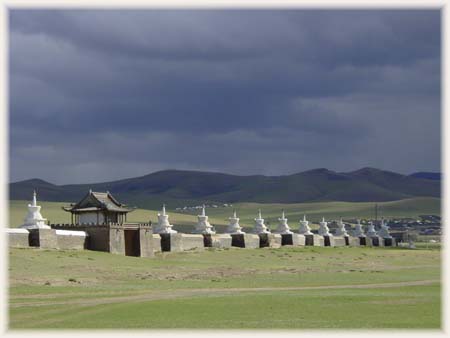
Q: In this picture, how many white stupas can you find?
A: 12